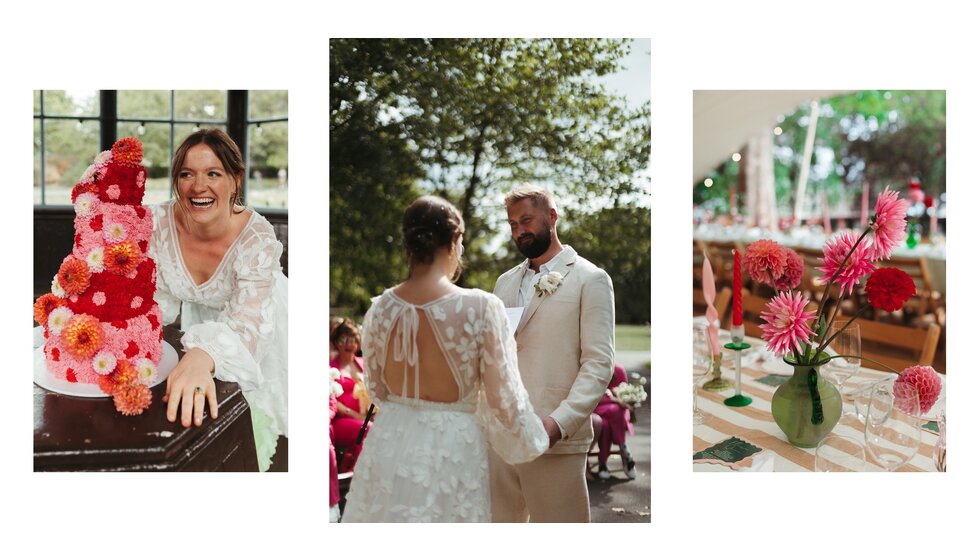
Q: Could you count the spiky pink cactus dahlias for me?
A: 3